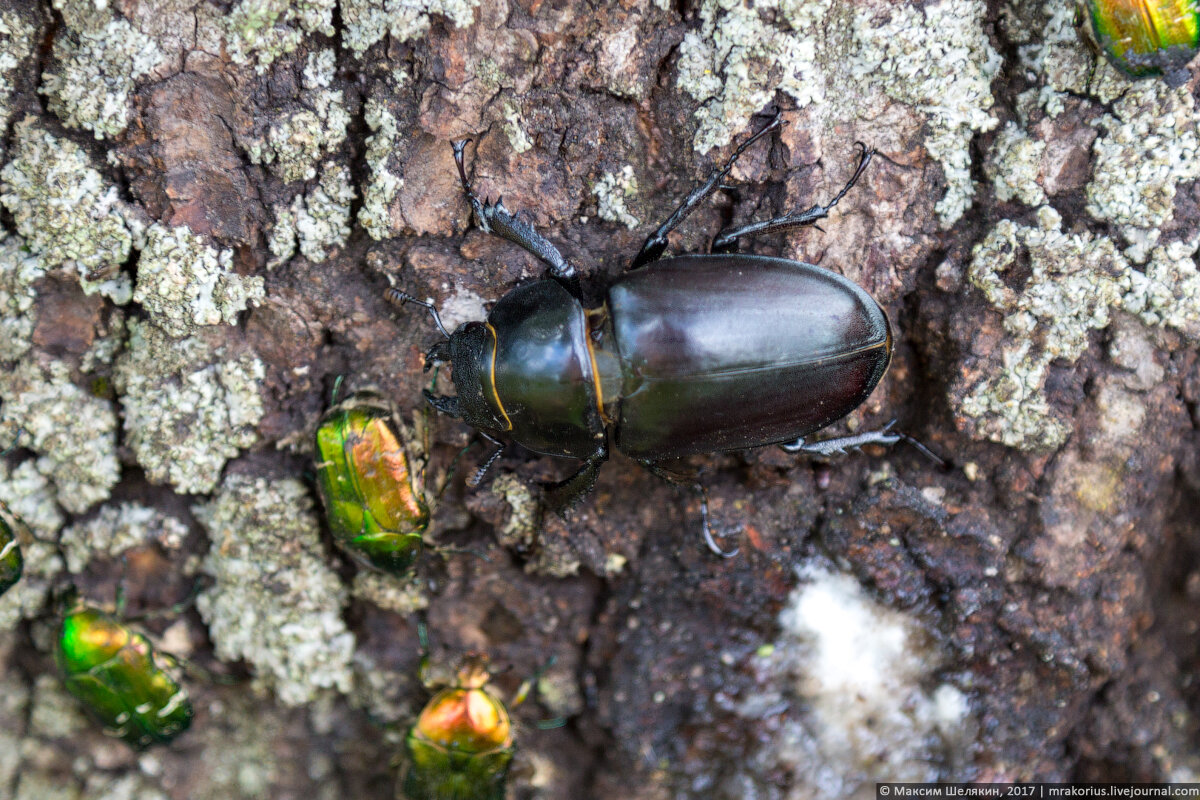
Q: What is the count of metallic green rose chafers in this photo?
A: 5